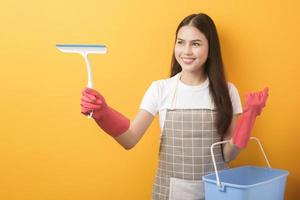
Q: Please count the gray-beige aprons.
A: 1